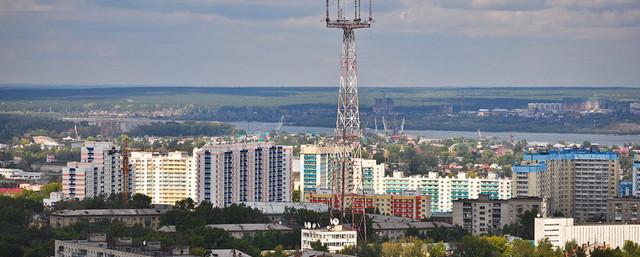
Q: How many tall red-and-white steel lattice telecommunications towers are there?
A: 1